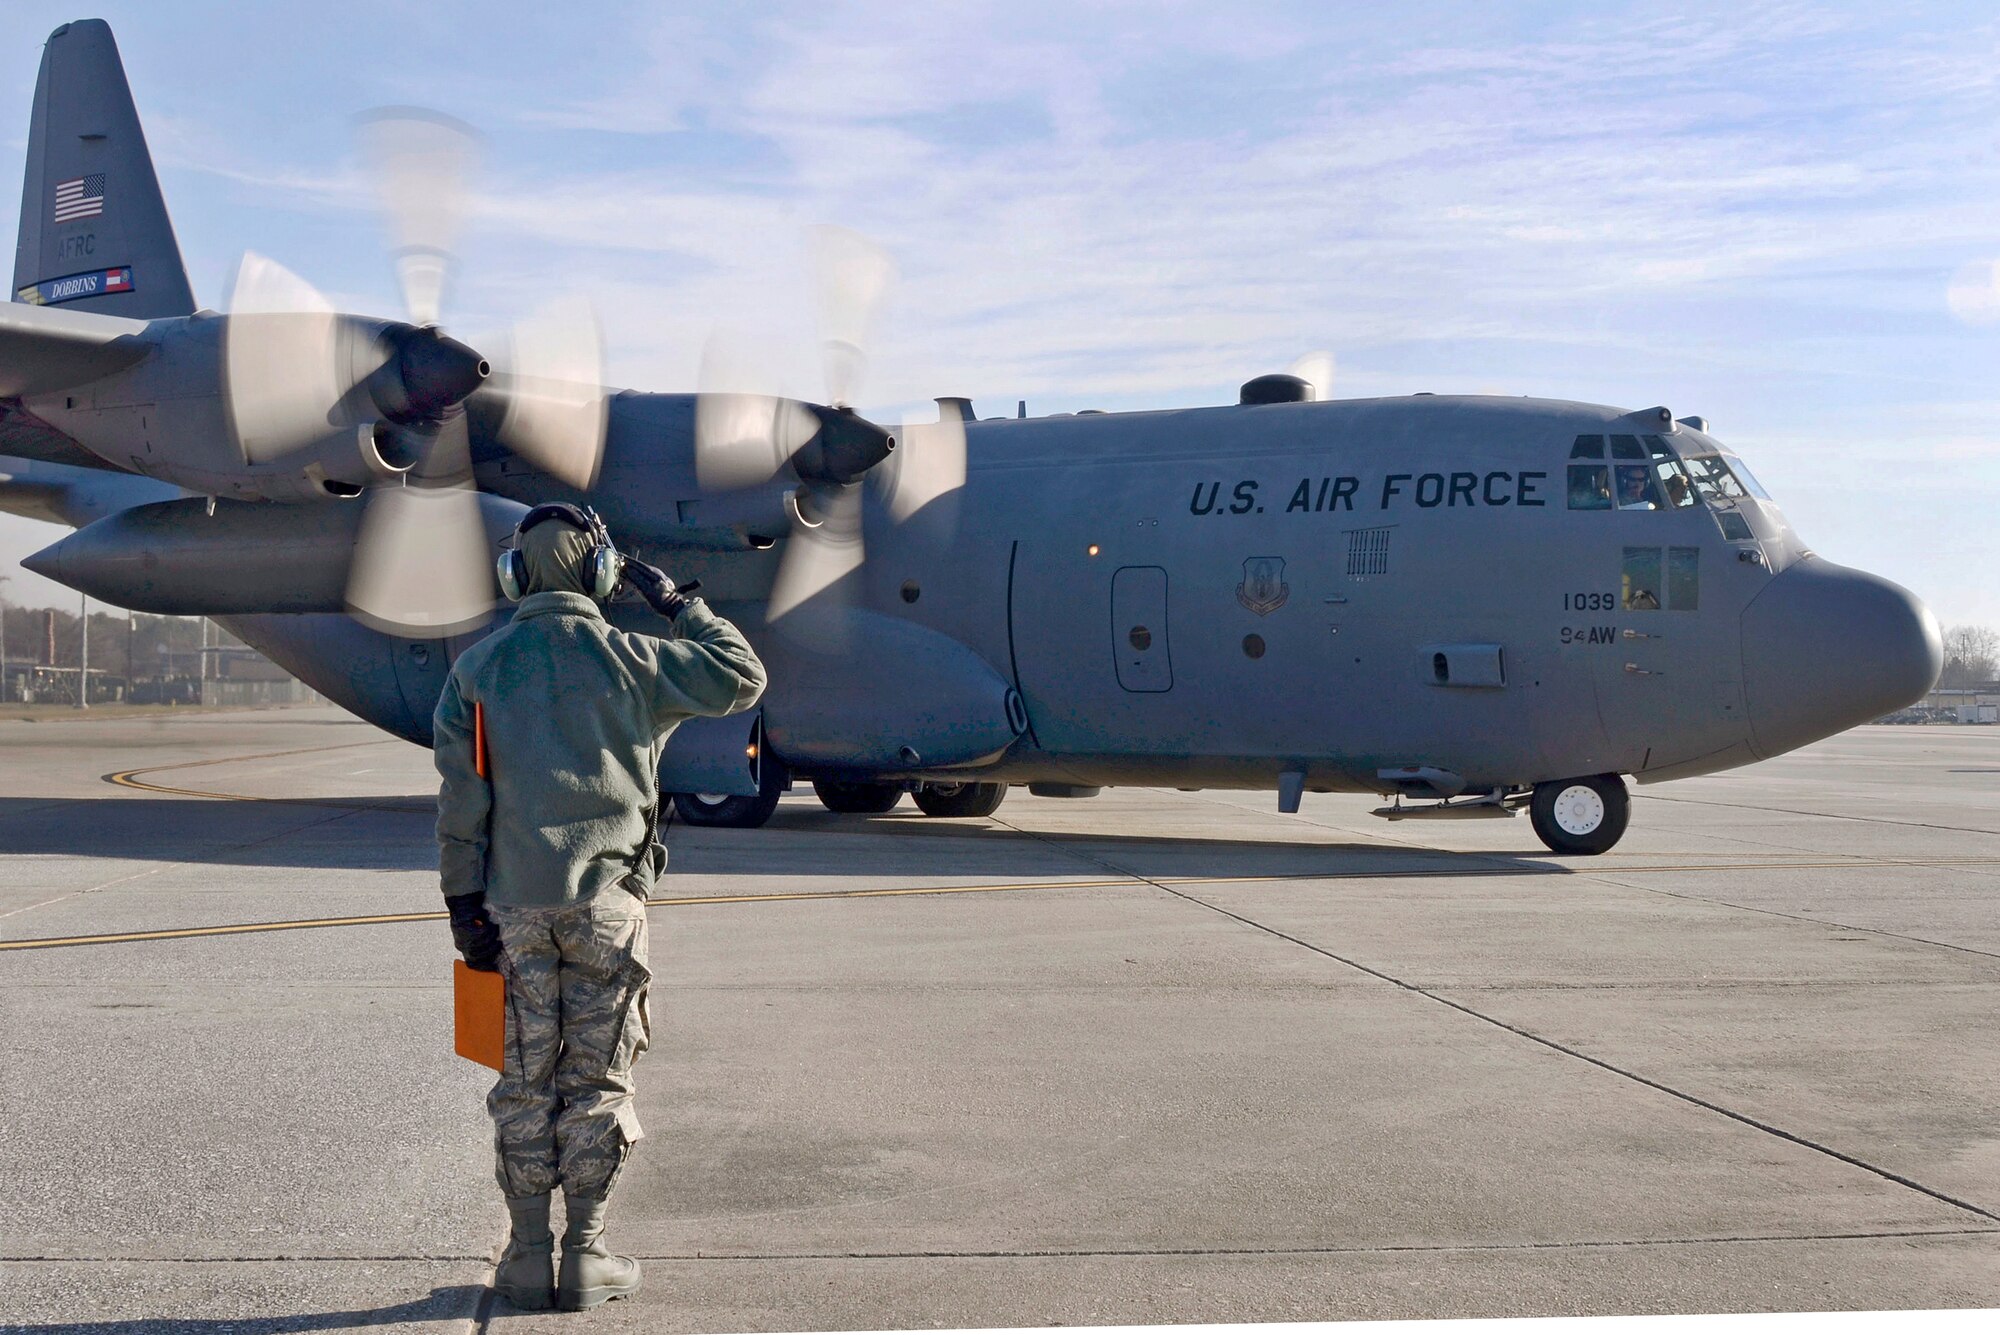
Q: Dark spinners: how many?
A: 2